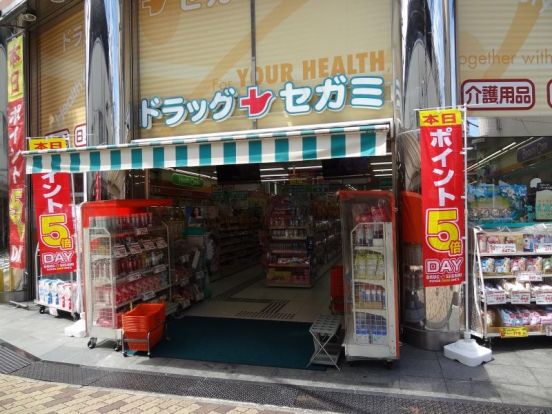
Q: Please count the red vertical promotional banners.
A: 3